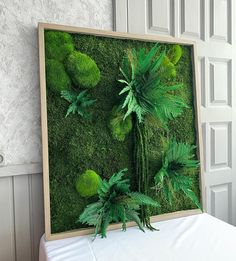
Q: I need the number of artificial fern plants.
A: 4